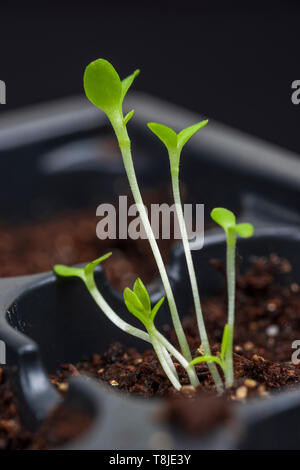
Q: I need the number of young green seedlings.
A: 6